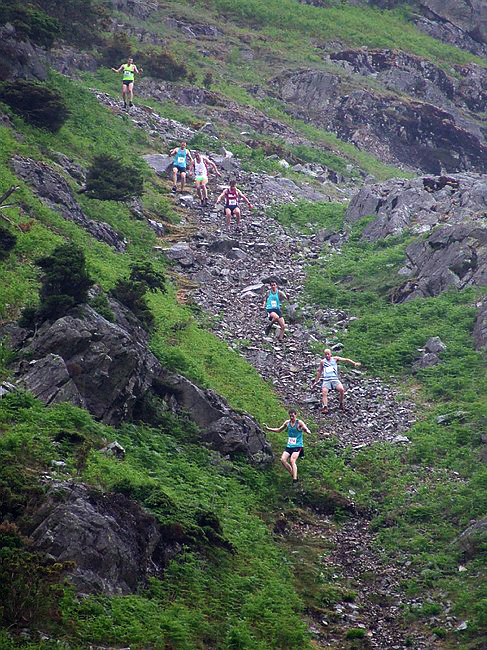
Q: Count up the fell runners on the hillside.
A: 7